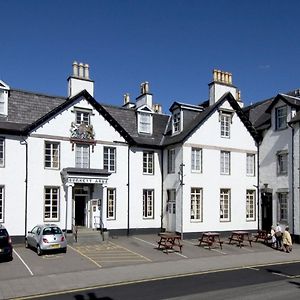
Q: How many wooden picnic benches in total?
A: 4